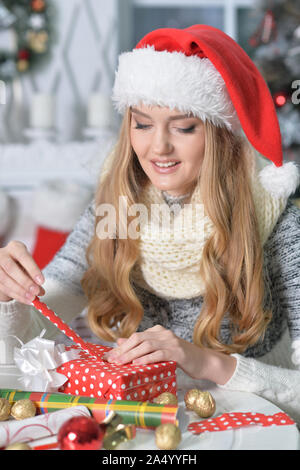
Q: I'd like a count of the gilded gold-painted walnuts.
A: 7